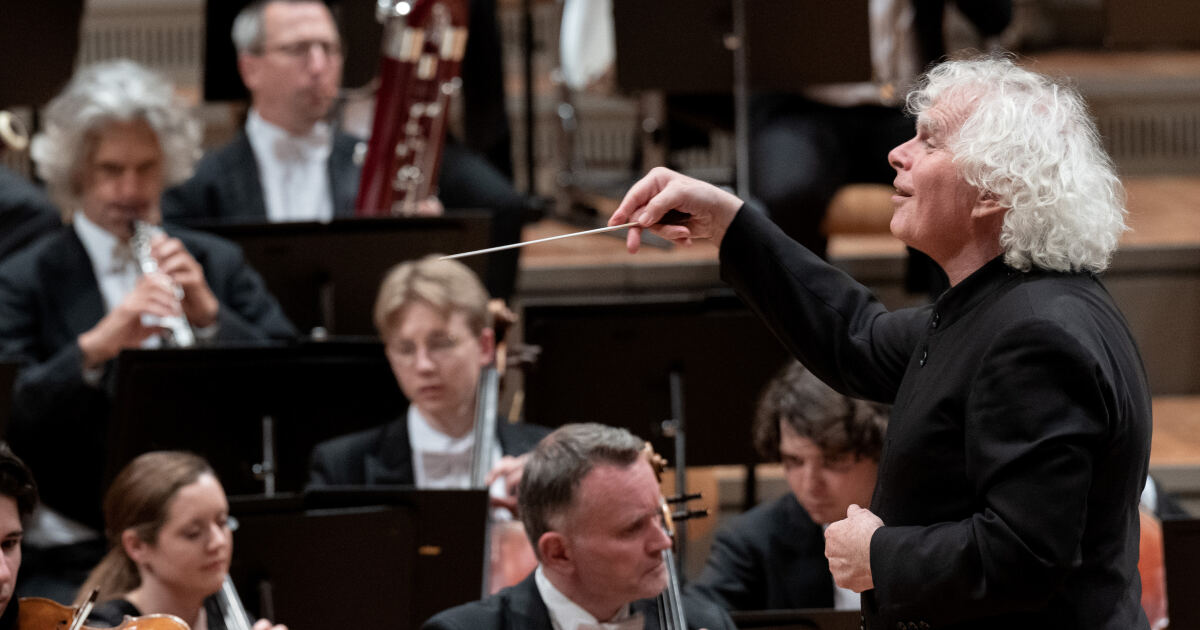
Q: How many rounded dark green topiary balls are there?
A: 0